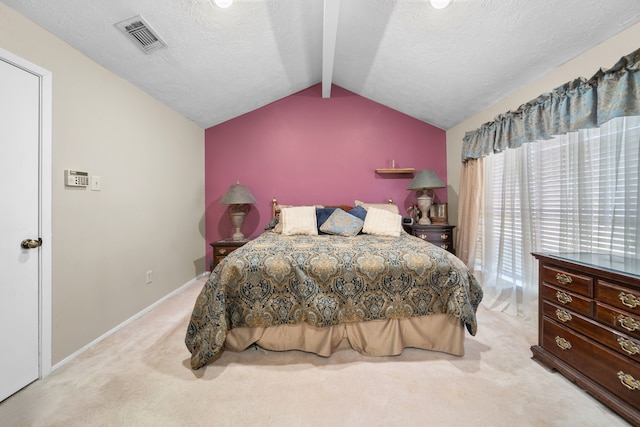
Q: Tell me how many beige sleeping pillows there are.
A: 2